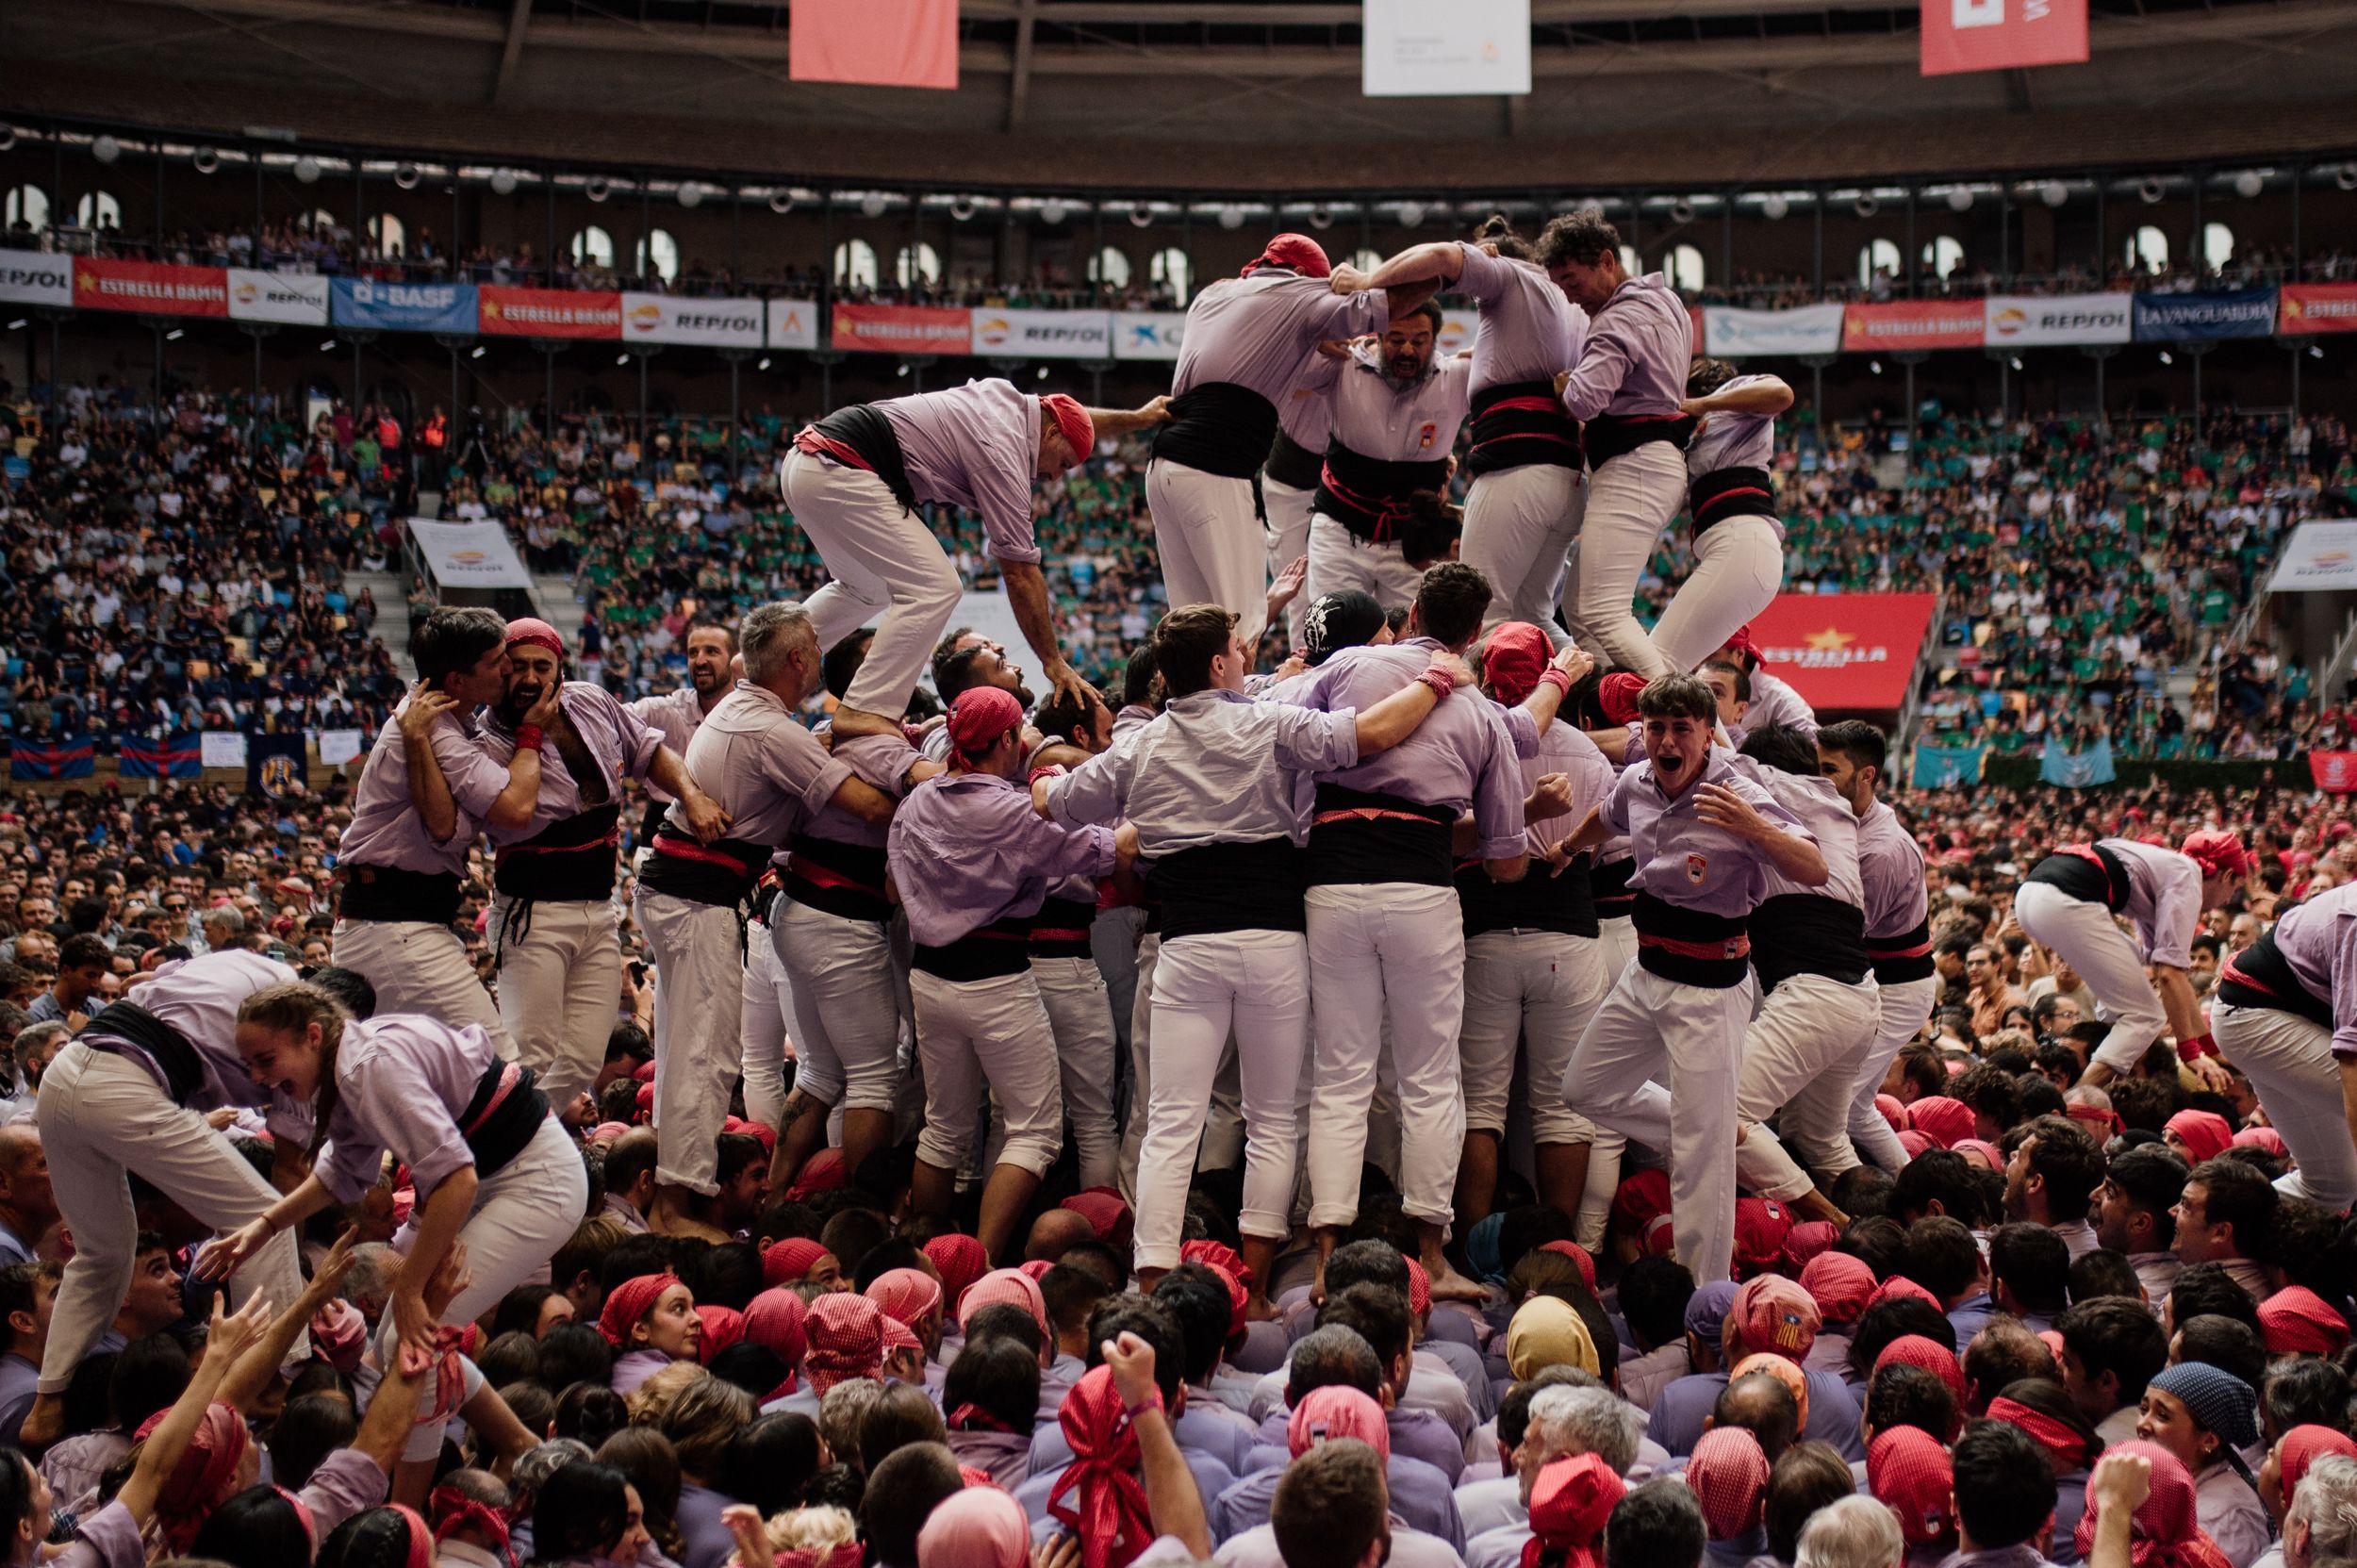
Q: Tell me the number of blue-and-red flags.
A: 2